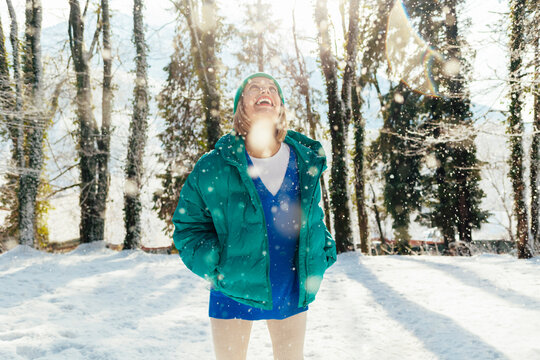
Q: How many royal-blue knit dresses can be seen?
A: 1